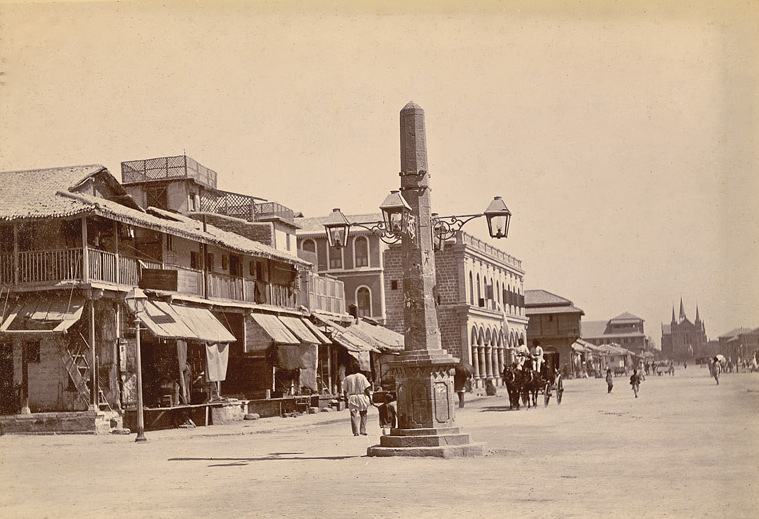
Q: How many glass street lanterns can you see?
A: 5